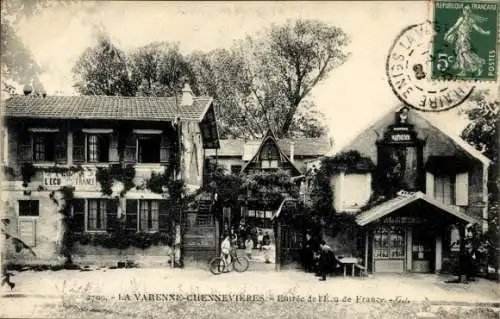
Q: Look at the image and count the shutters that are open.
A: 12